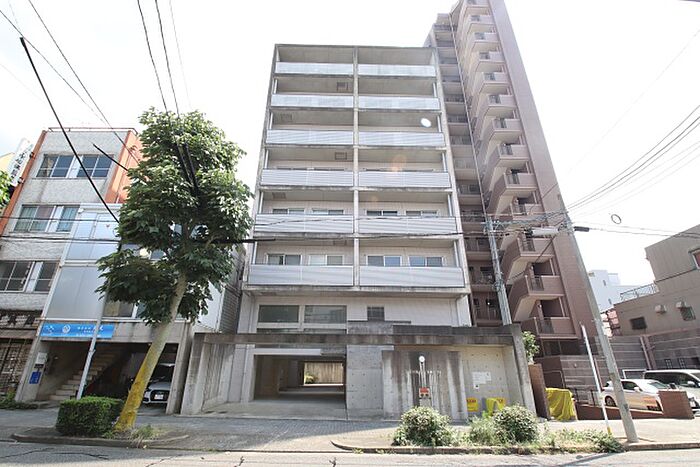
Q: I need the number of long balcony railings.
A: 12